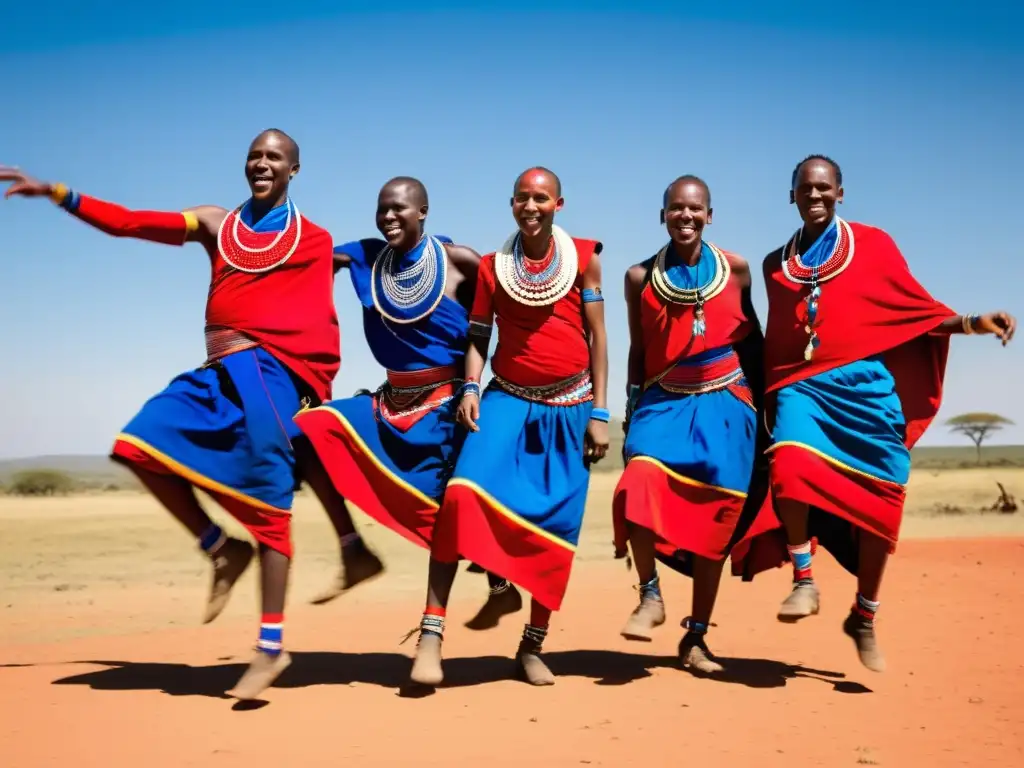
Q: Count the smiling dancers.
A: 5